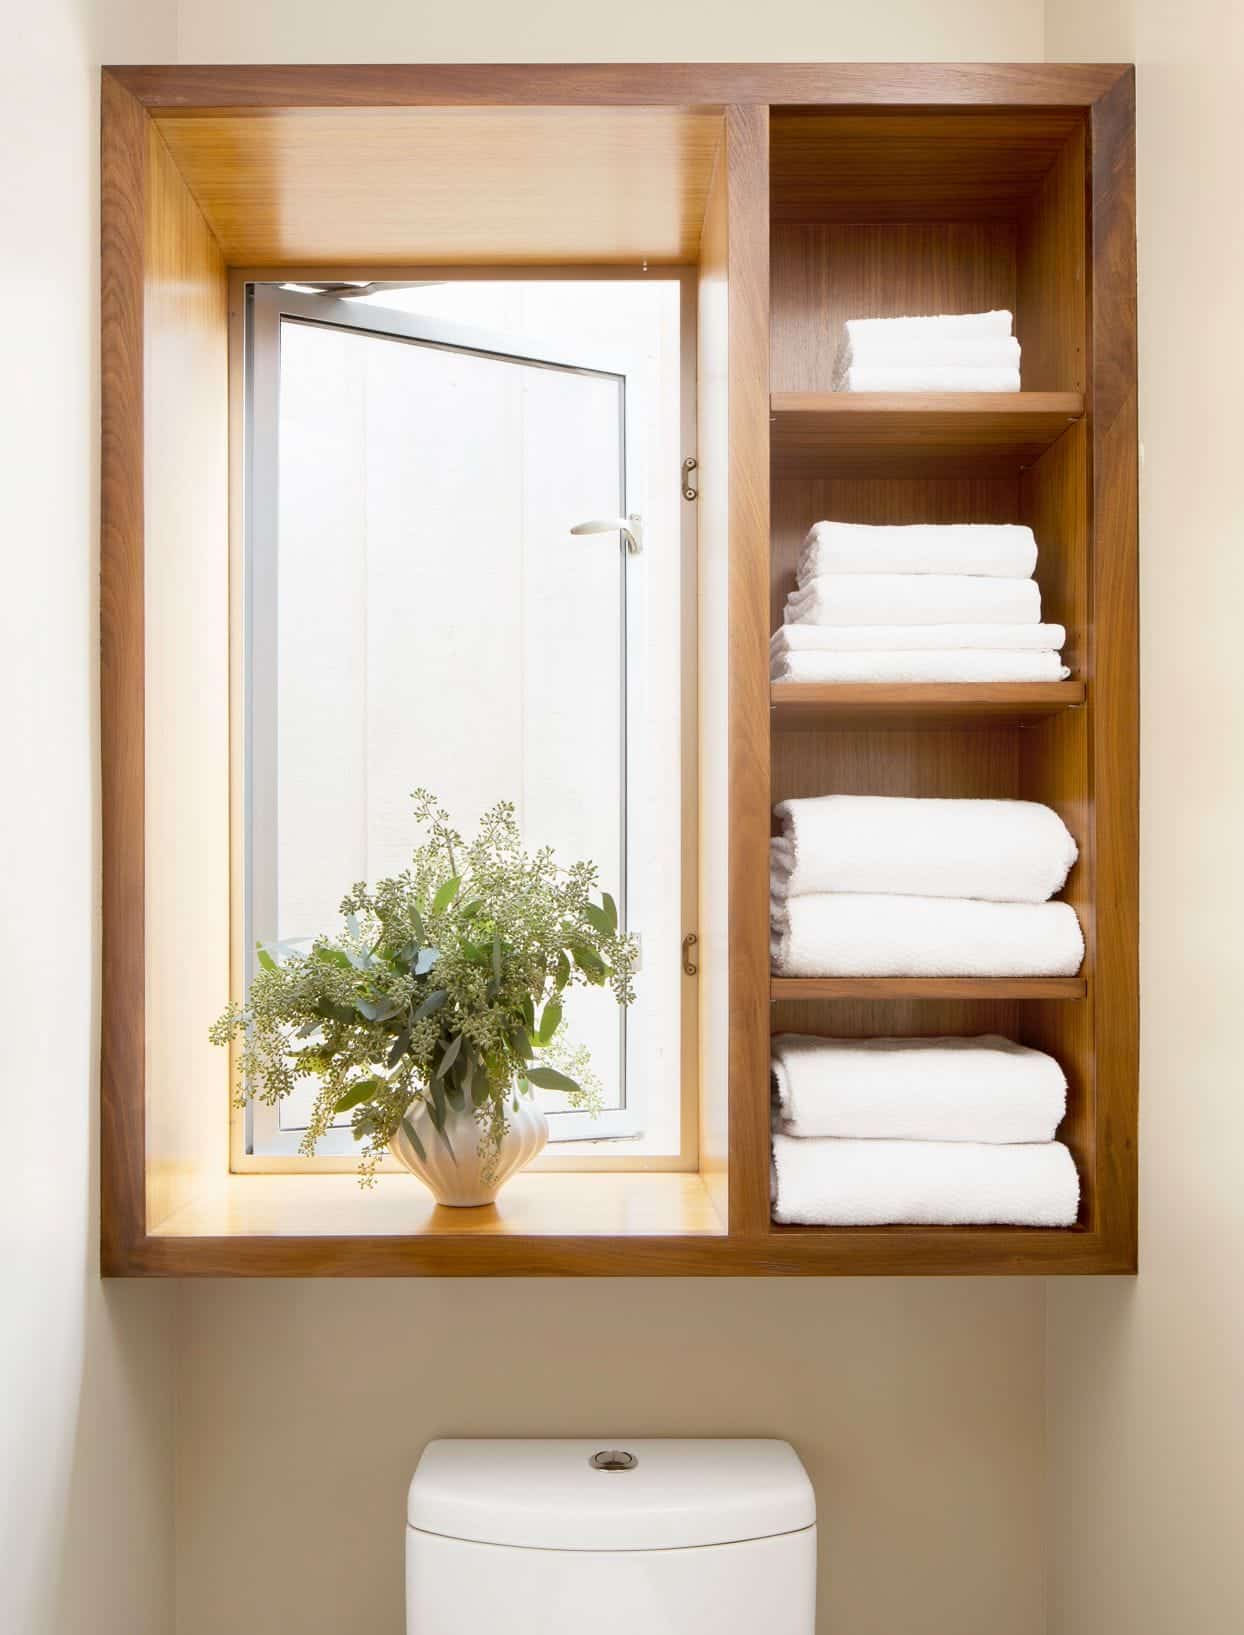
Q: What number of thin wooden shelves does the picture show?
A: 3